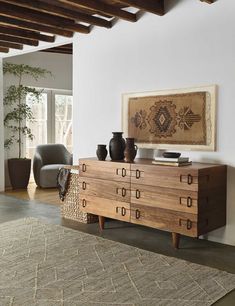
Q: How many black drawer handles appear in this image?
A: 12